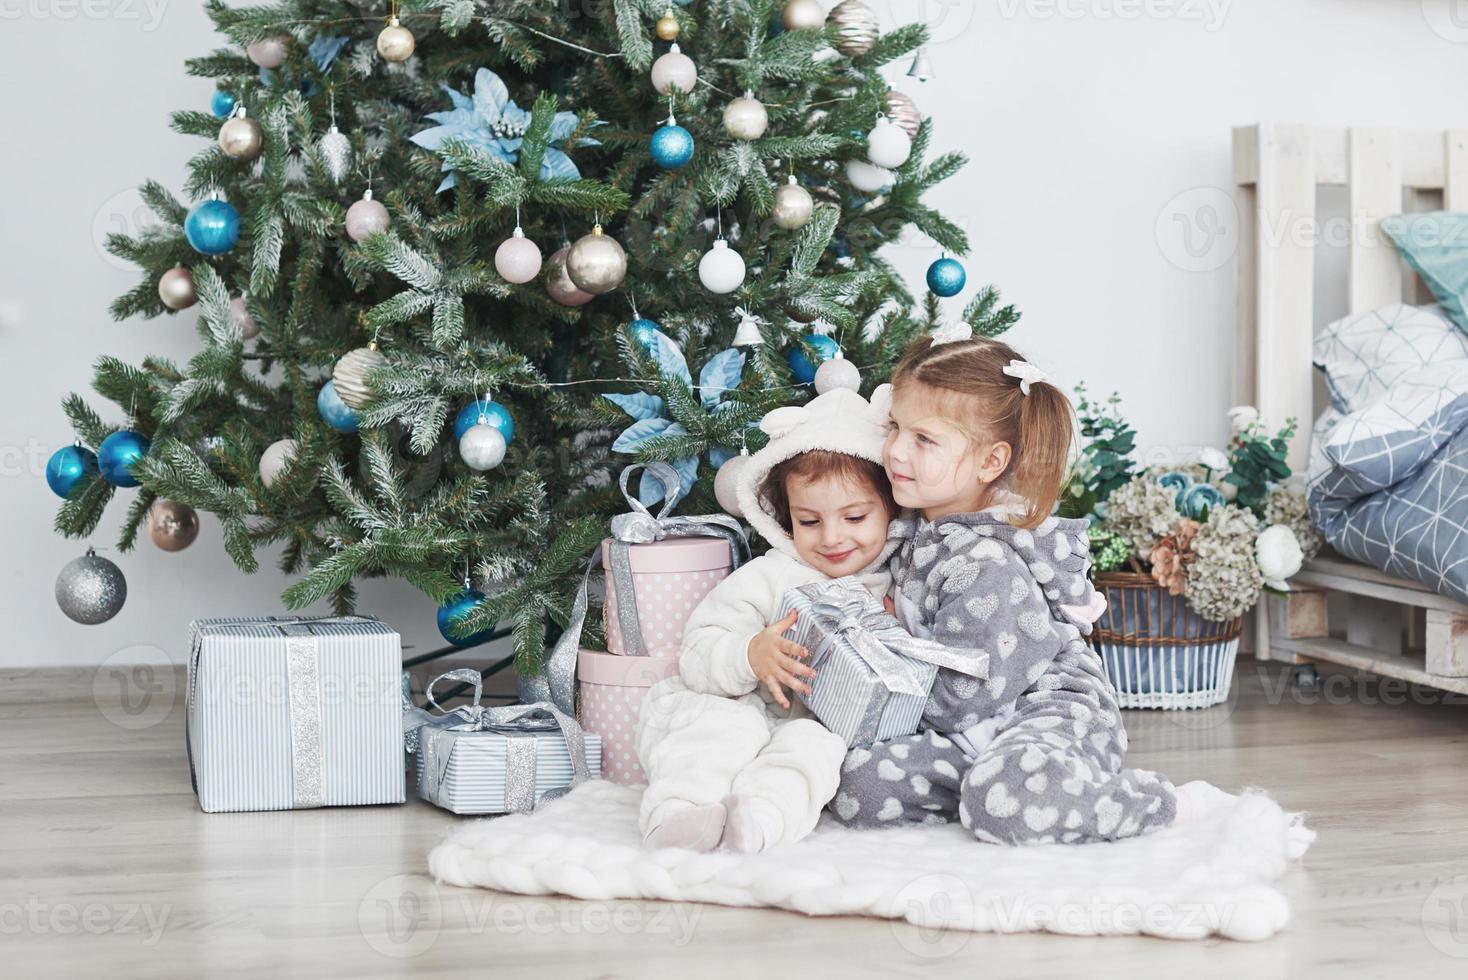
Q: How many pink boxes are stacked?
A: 2